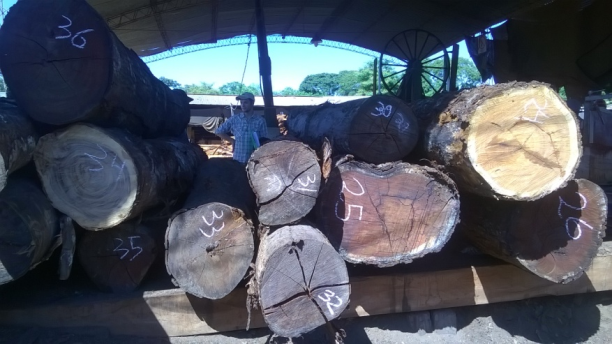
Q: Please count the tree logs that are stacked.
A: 12